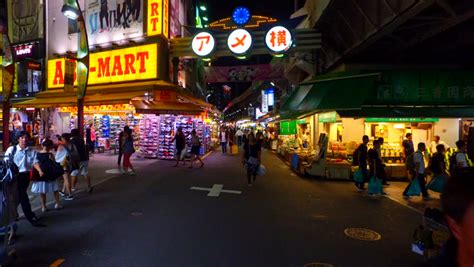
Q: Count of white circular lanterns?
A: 3